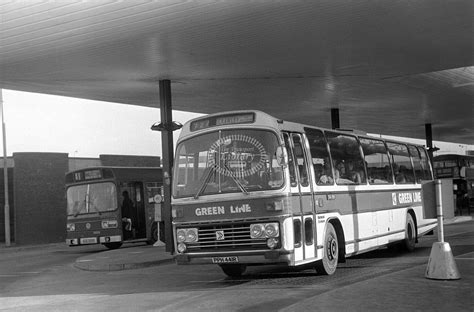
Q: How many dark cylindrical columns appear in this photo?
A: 3